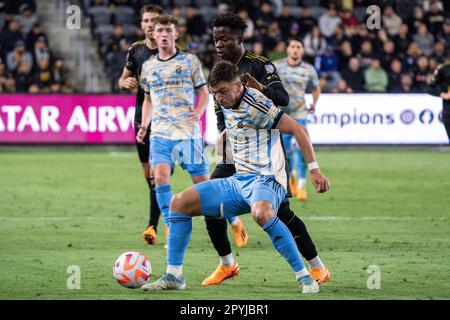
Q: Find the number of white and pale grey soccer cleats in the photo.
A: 2